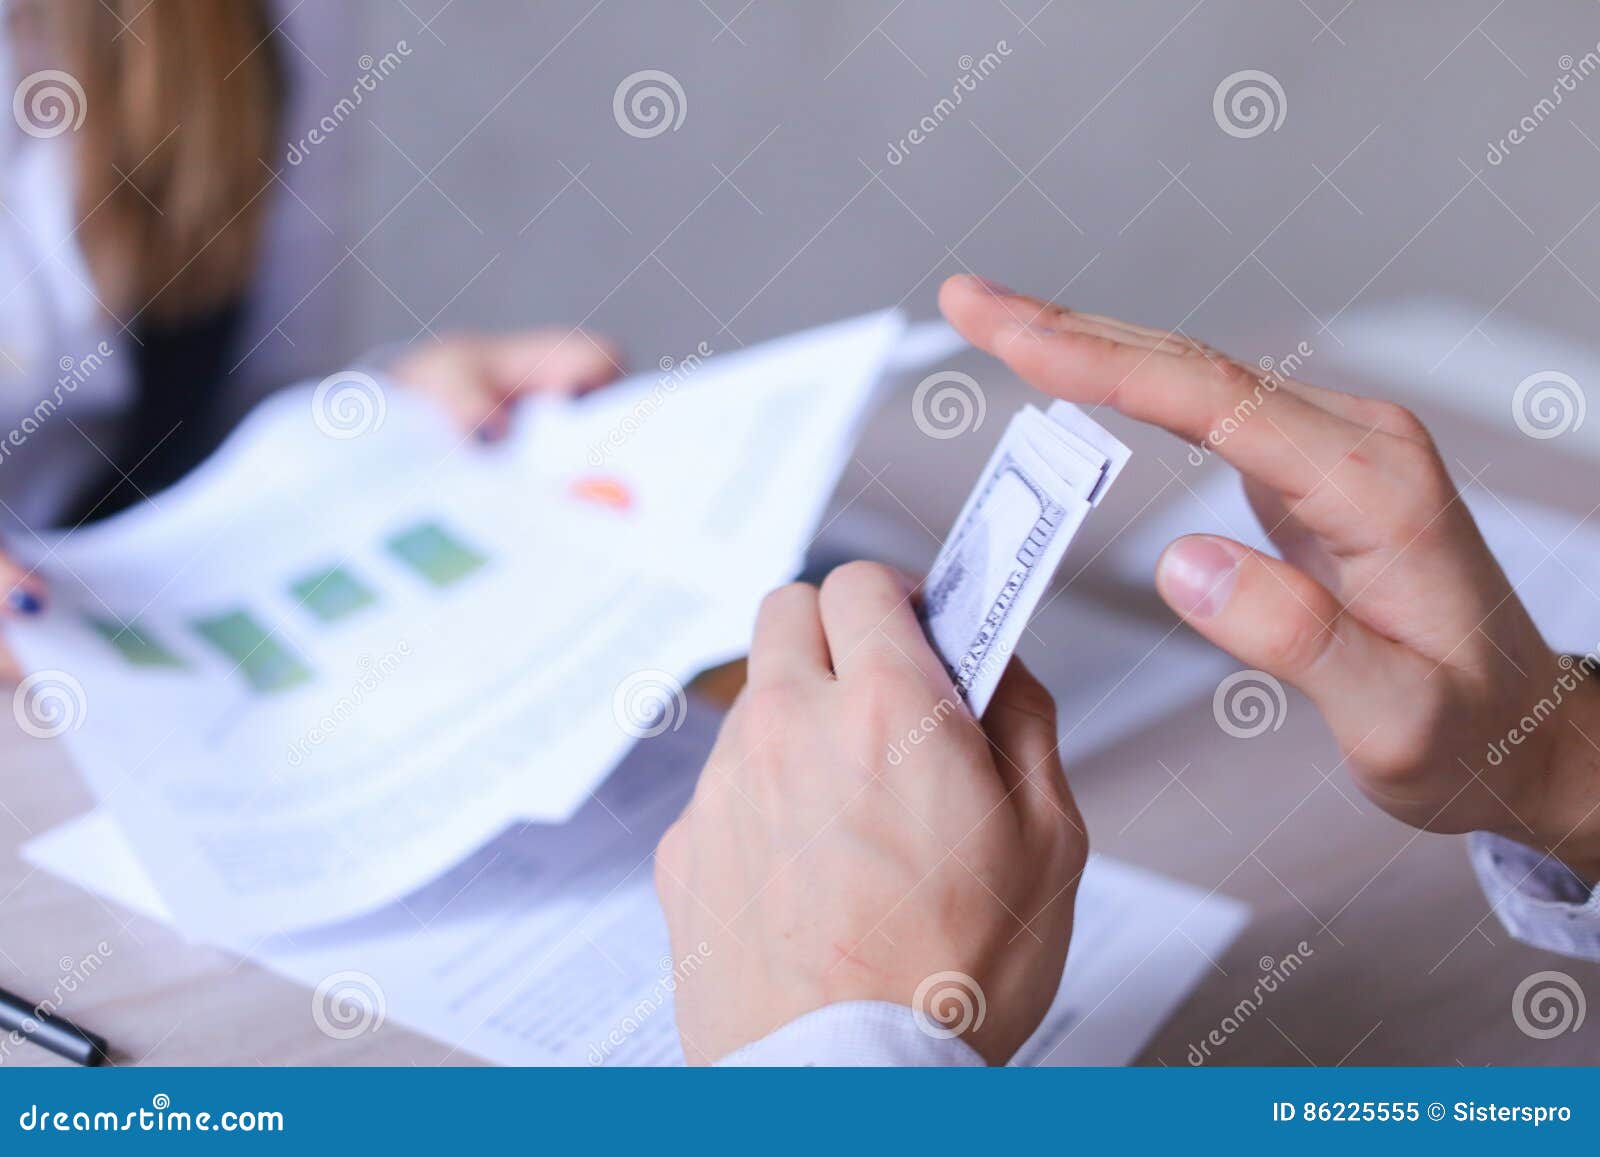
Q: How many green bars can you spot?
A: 4